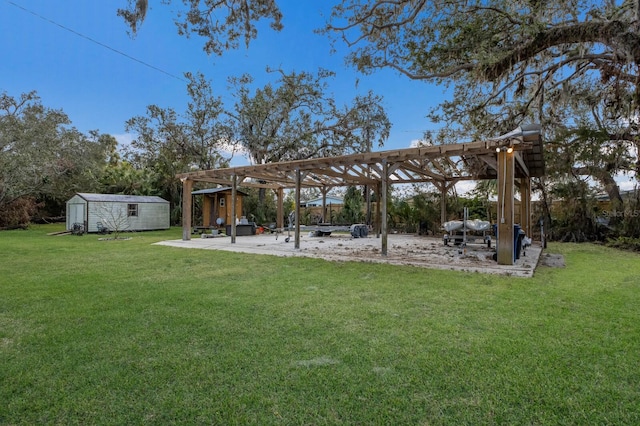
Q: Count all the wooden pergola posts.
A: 10